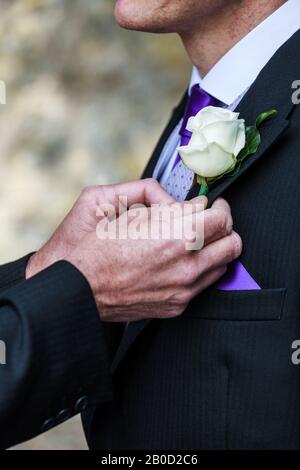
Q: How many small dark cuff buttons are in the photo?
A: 3